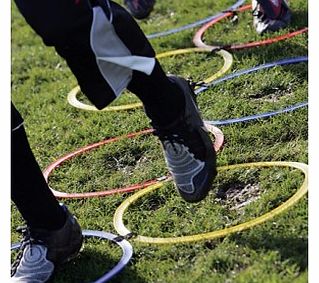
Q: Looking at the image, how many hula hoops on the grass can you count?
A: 7